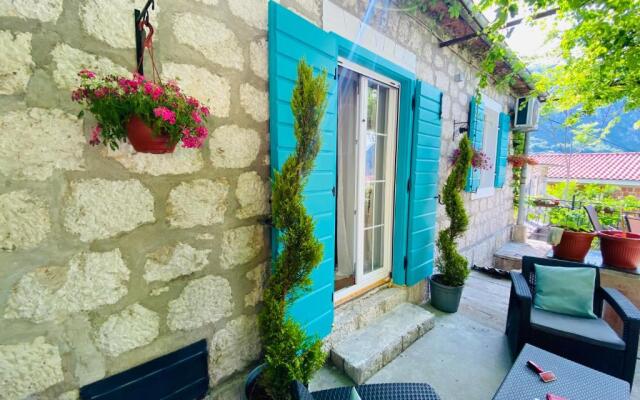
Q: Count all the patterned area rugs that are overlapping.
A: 0